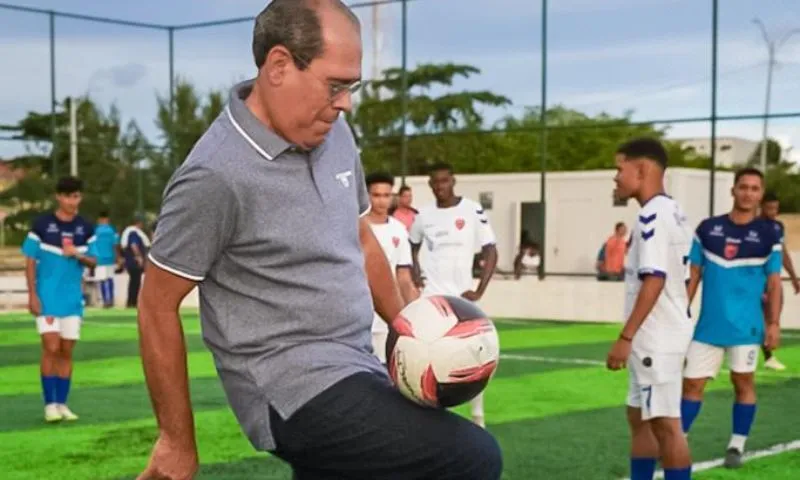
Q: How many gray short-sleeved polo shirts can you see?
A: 1